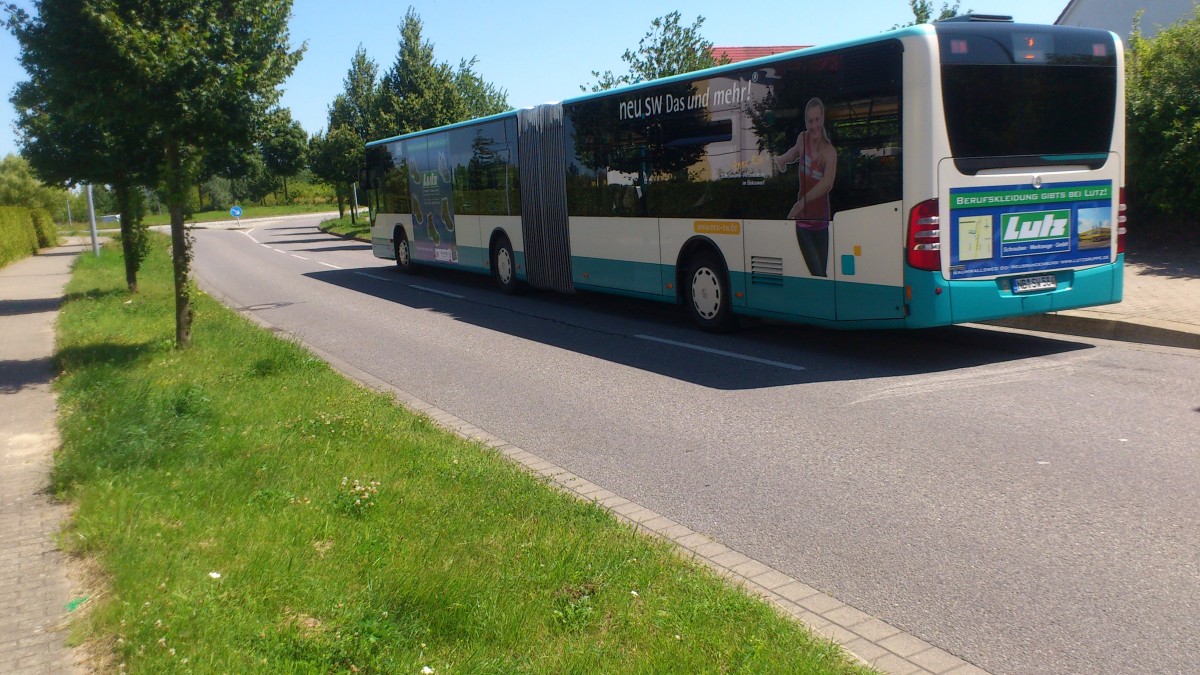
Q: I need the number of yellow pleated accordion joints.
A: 0